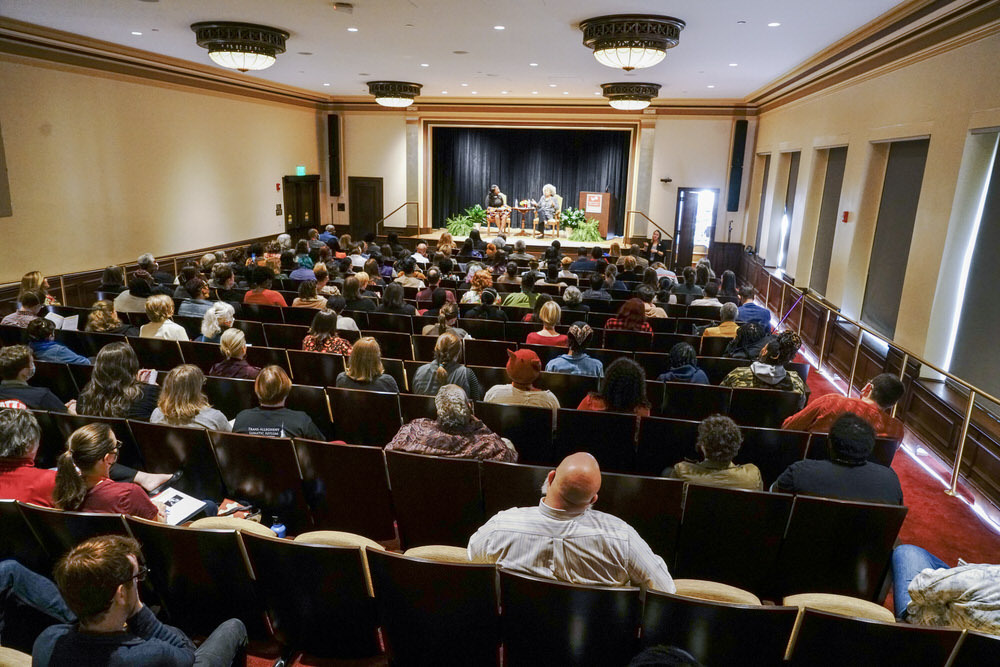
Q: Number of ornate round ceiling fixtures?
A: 4